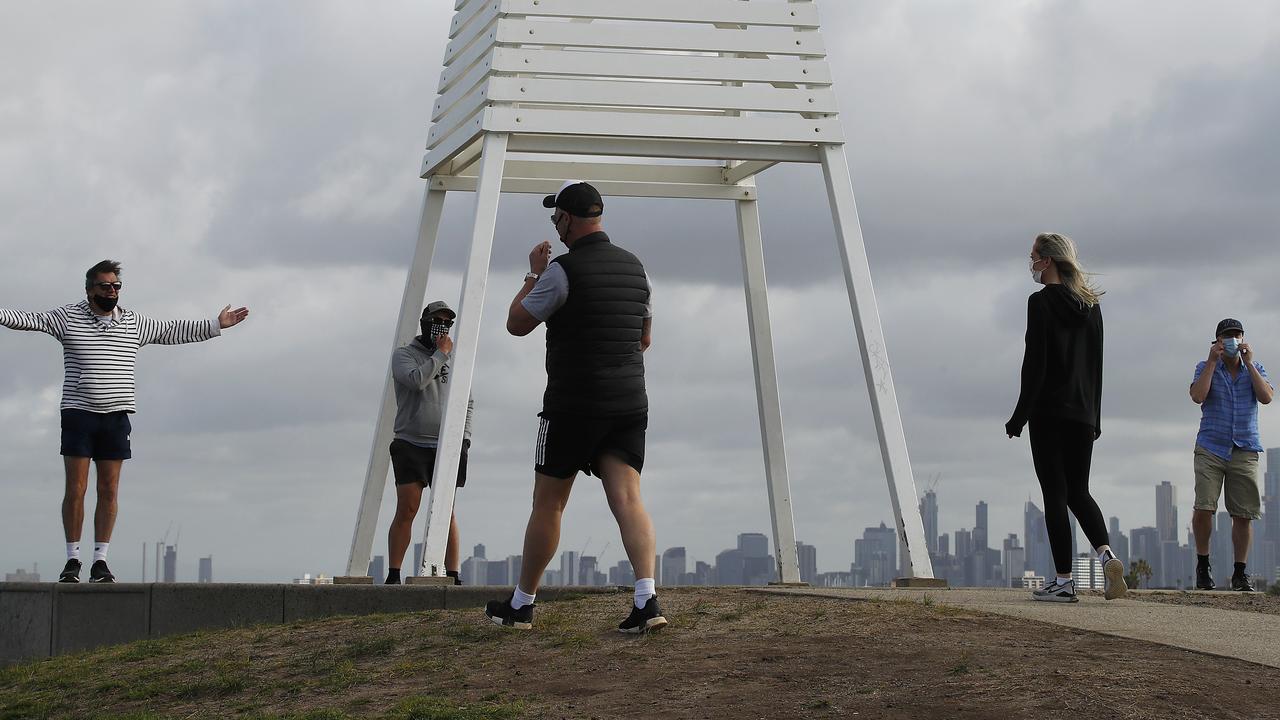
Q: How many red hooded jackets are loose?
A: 0